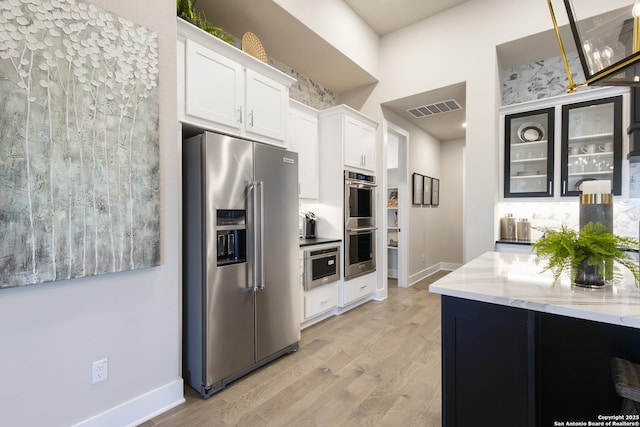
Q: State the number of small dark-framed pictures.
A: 3